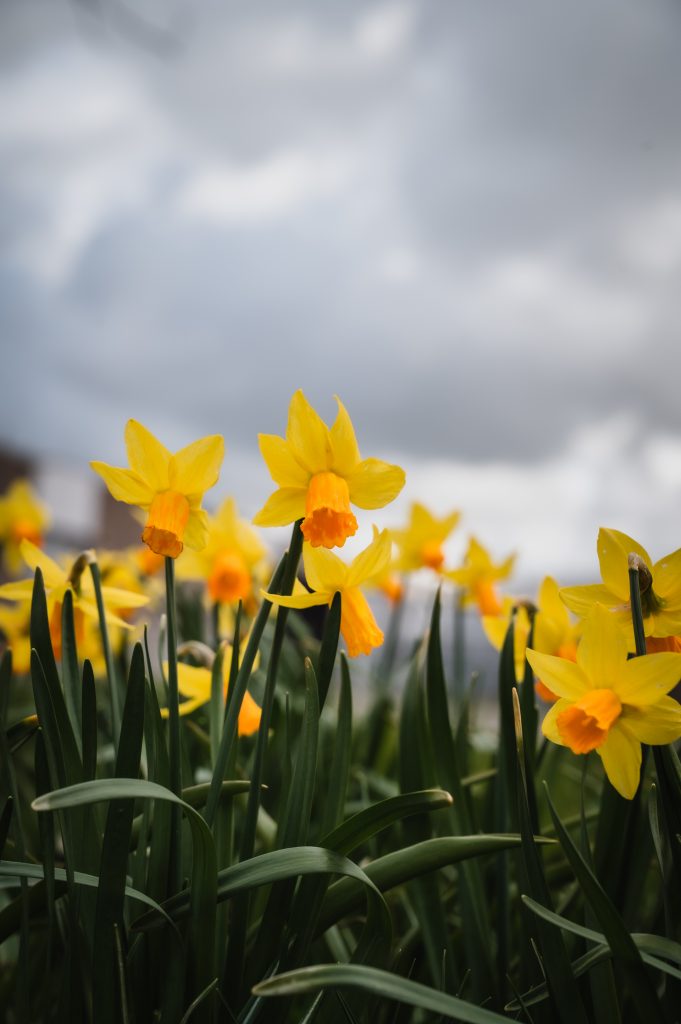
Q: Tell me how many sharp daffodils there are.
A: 5